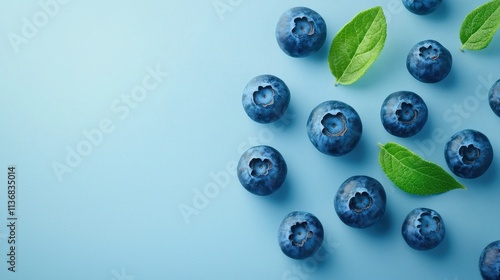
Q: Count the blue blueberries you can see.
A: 13